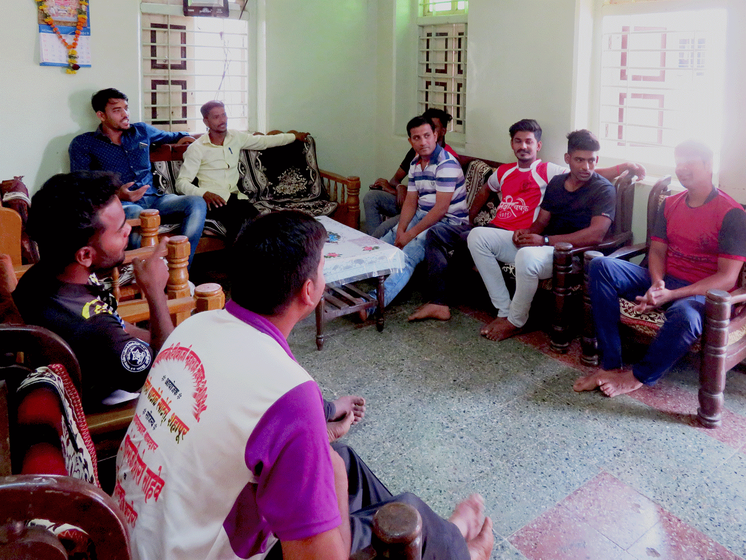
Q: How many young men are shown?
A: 9